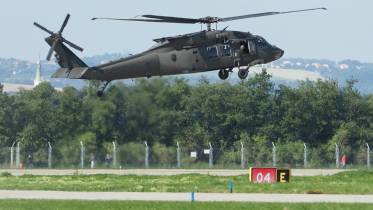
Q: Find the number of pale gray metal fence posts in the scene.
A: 13